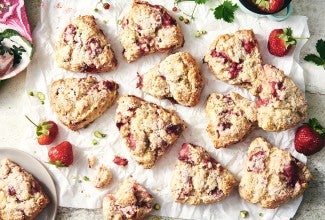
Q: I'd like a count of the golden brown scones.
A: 12